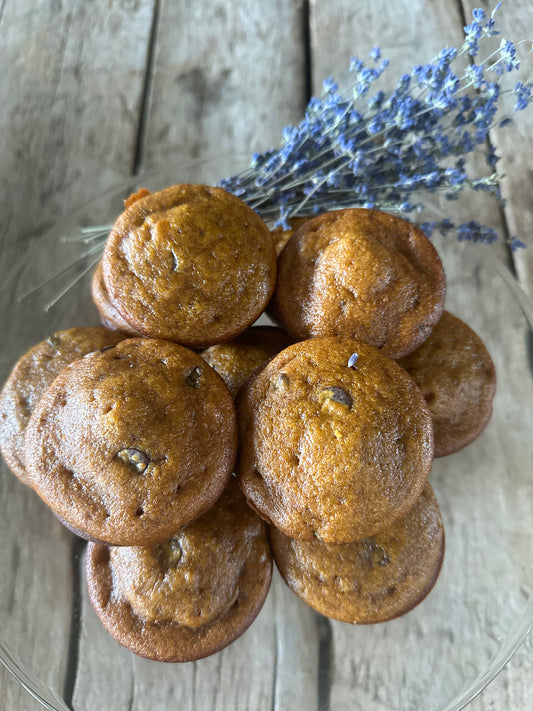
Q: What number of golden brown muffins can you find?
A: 11